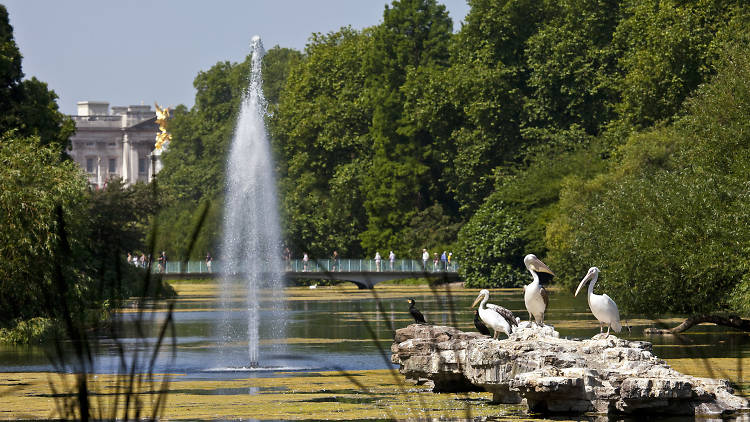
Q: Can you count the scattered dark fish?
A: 0